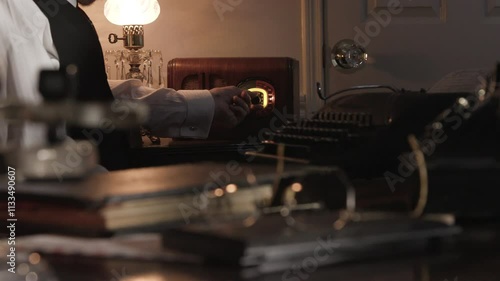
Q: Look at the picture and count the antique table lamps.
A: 1